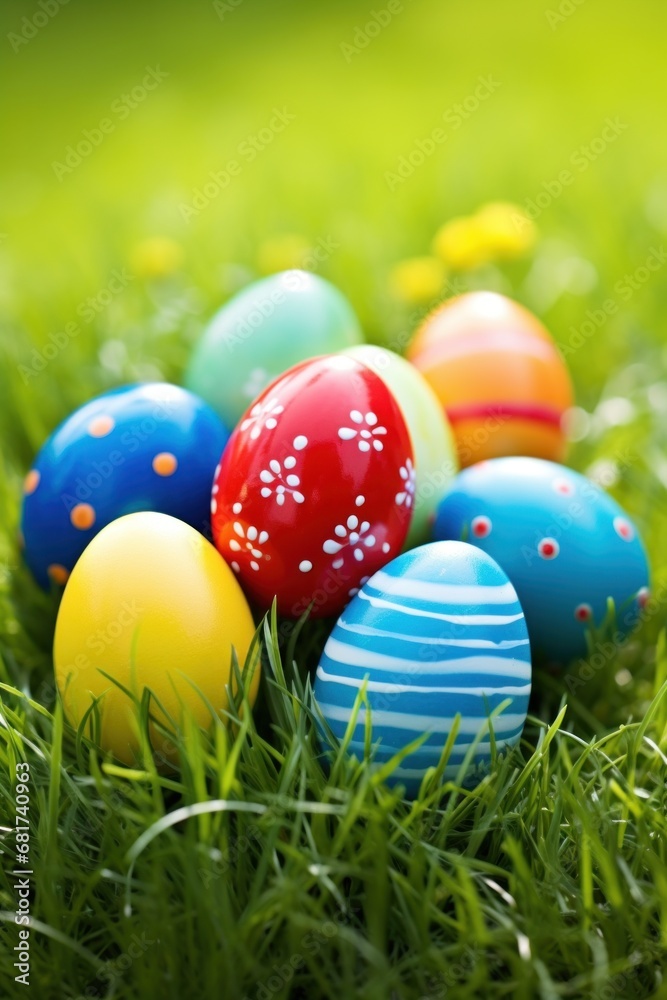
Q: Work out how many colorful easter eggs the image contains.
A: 8